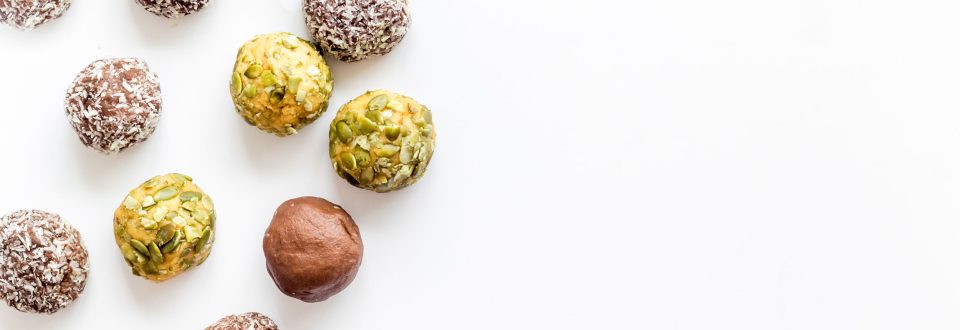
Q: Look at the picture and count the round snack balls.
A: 10